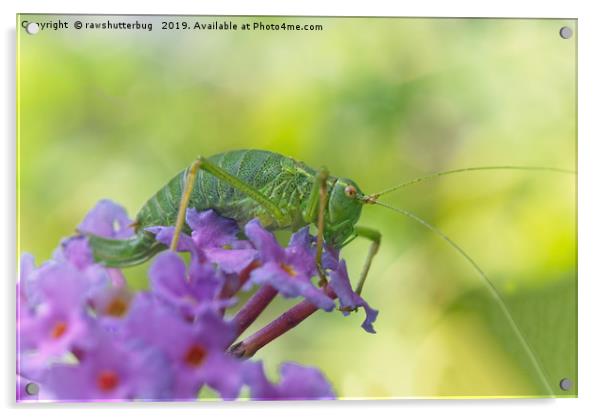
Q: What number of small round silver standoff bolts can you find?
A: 4